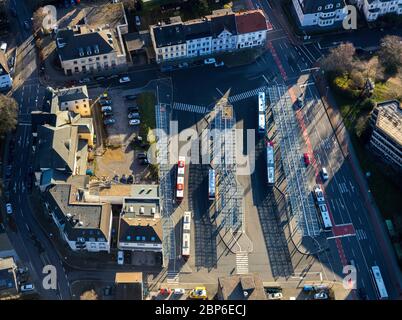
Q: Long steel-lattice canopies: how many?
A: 3